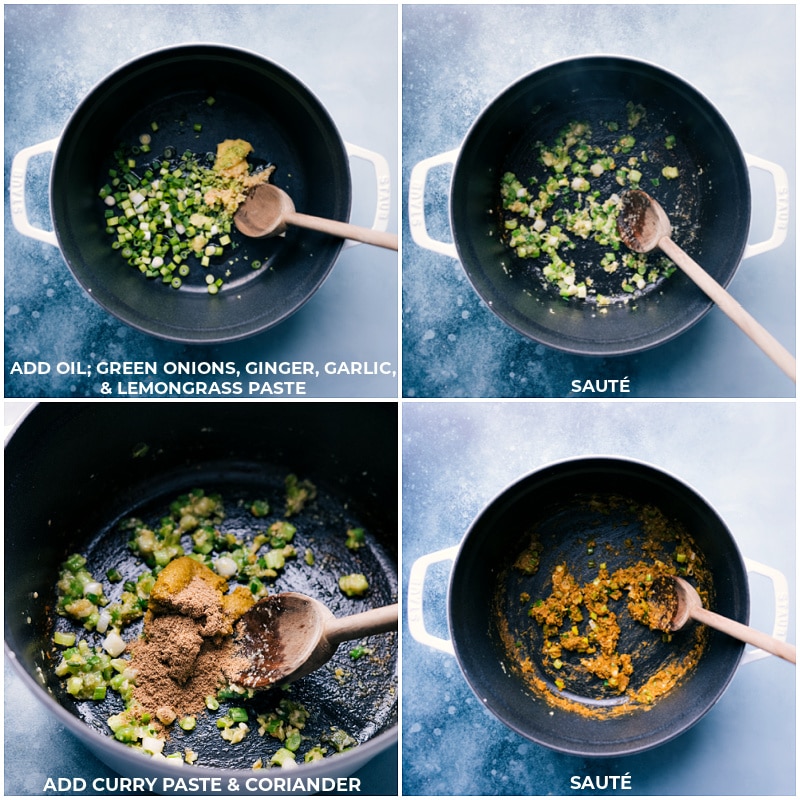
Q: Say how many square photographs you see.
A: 4